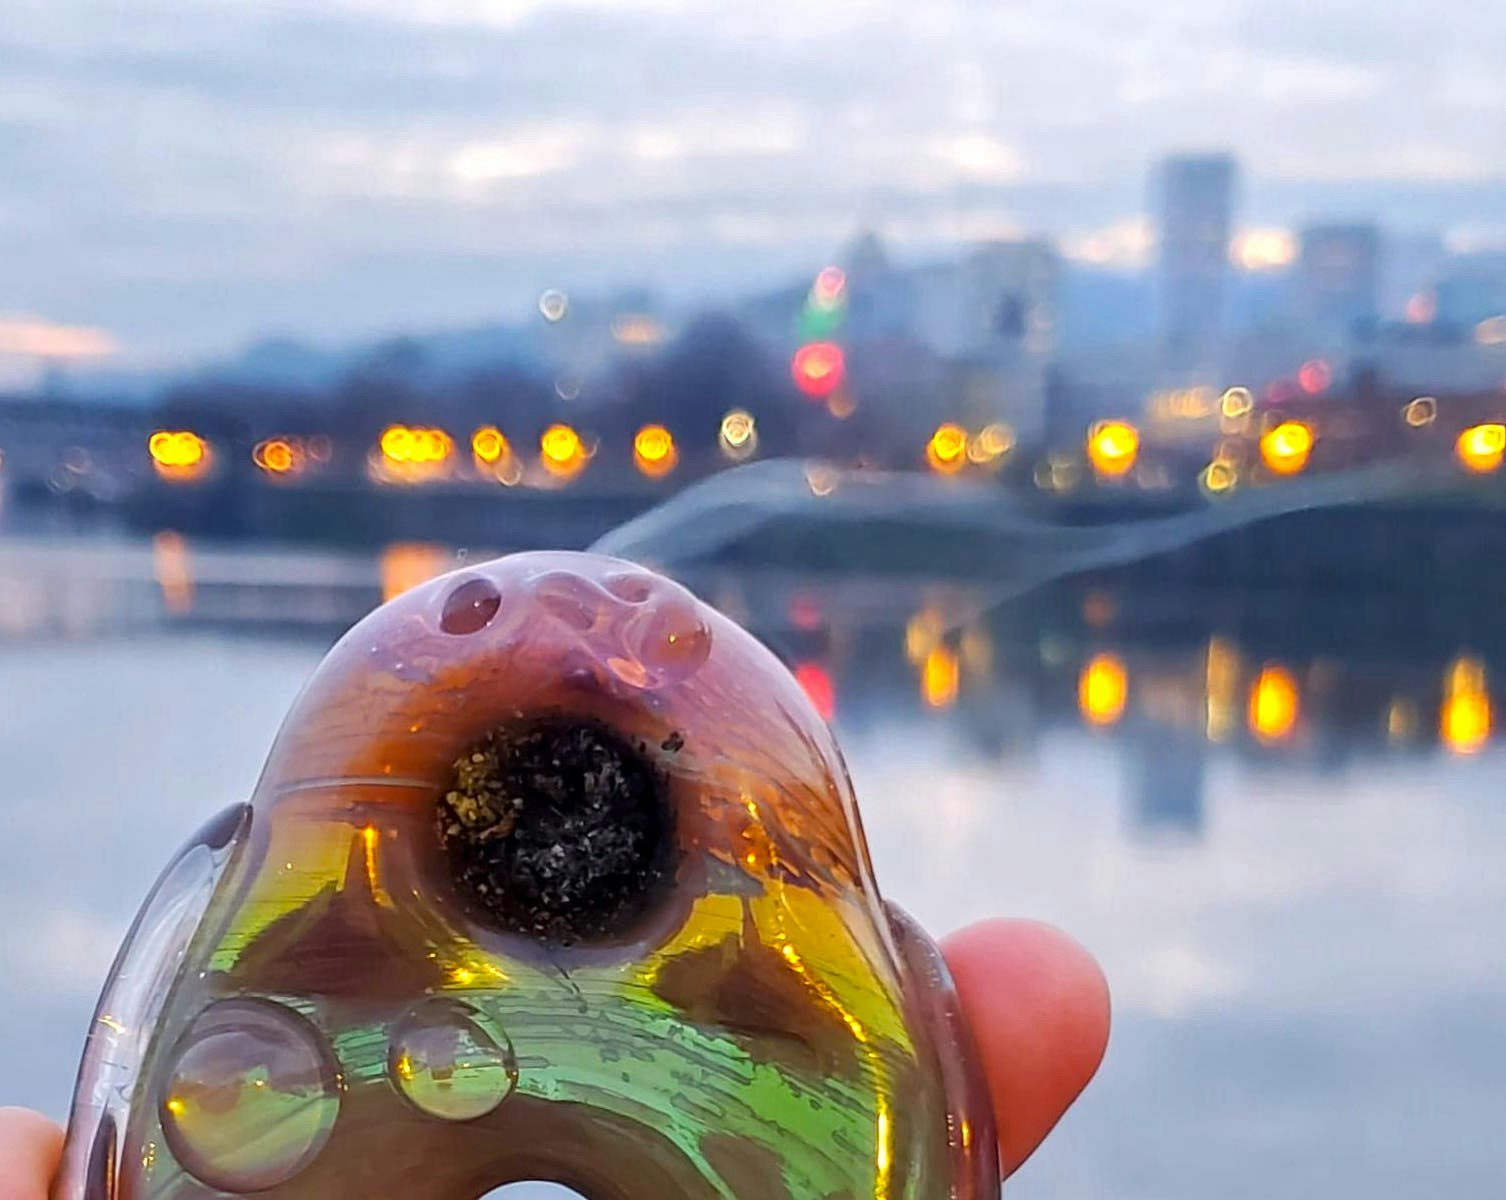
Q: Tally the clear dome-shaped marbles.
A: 2